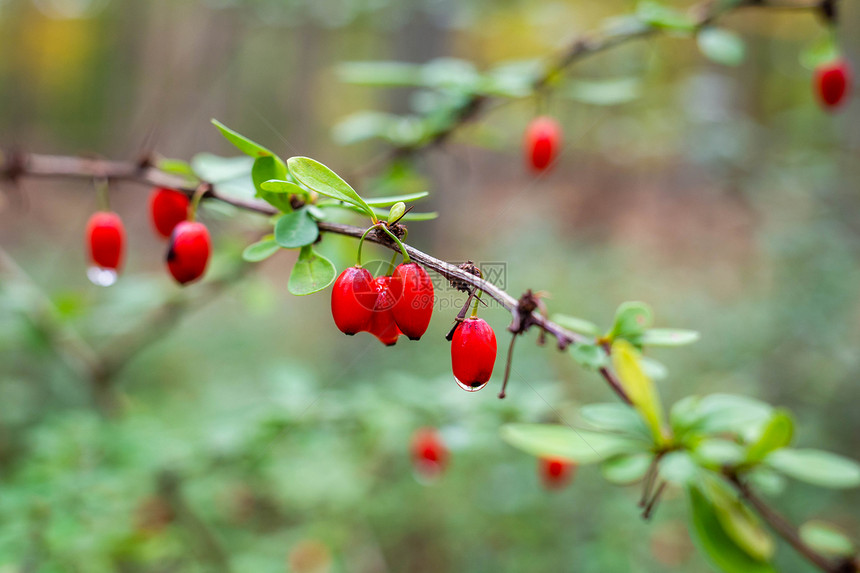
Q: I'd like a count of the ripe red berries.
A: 11